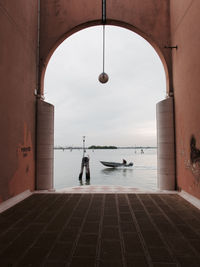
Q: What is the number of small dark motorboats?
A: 1